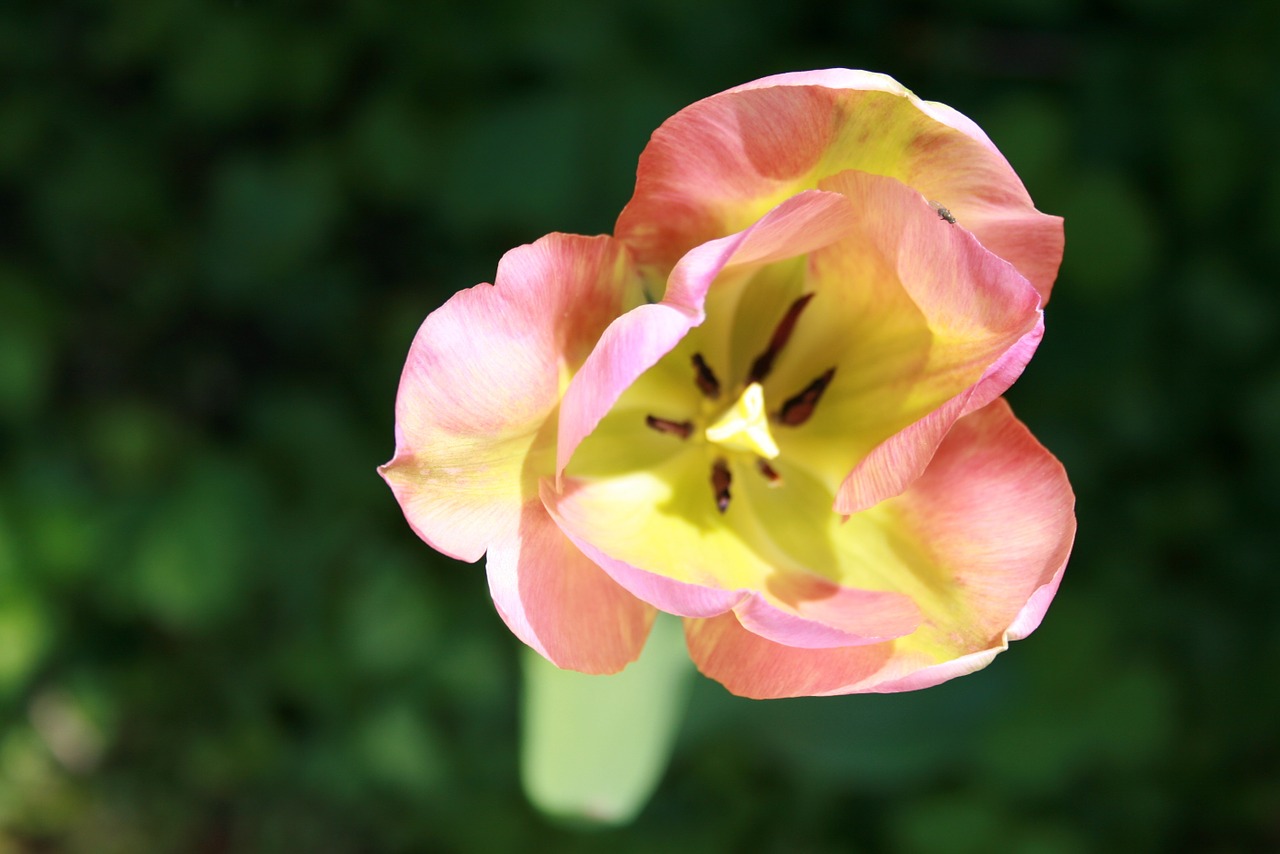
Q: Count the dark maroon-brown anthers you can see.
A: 6